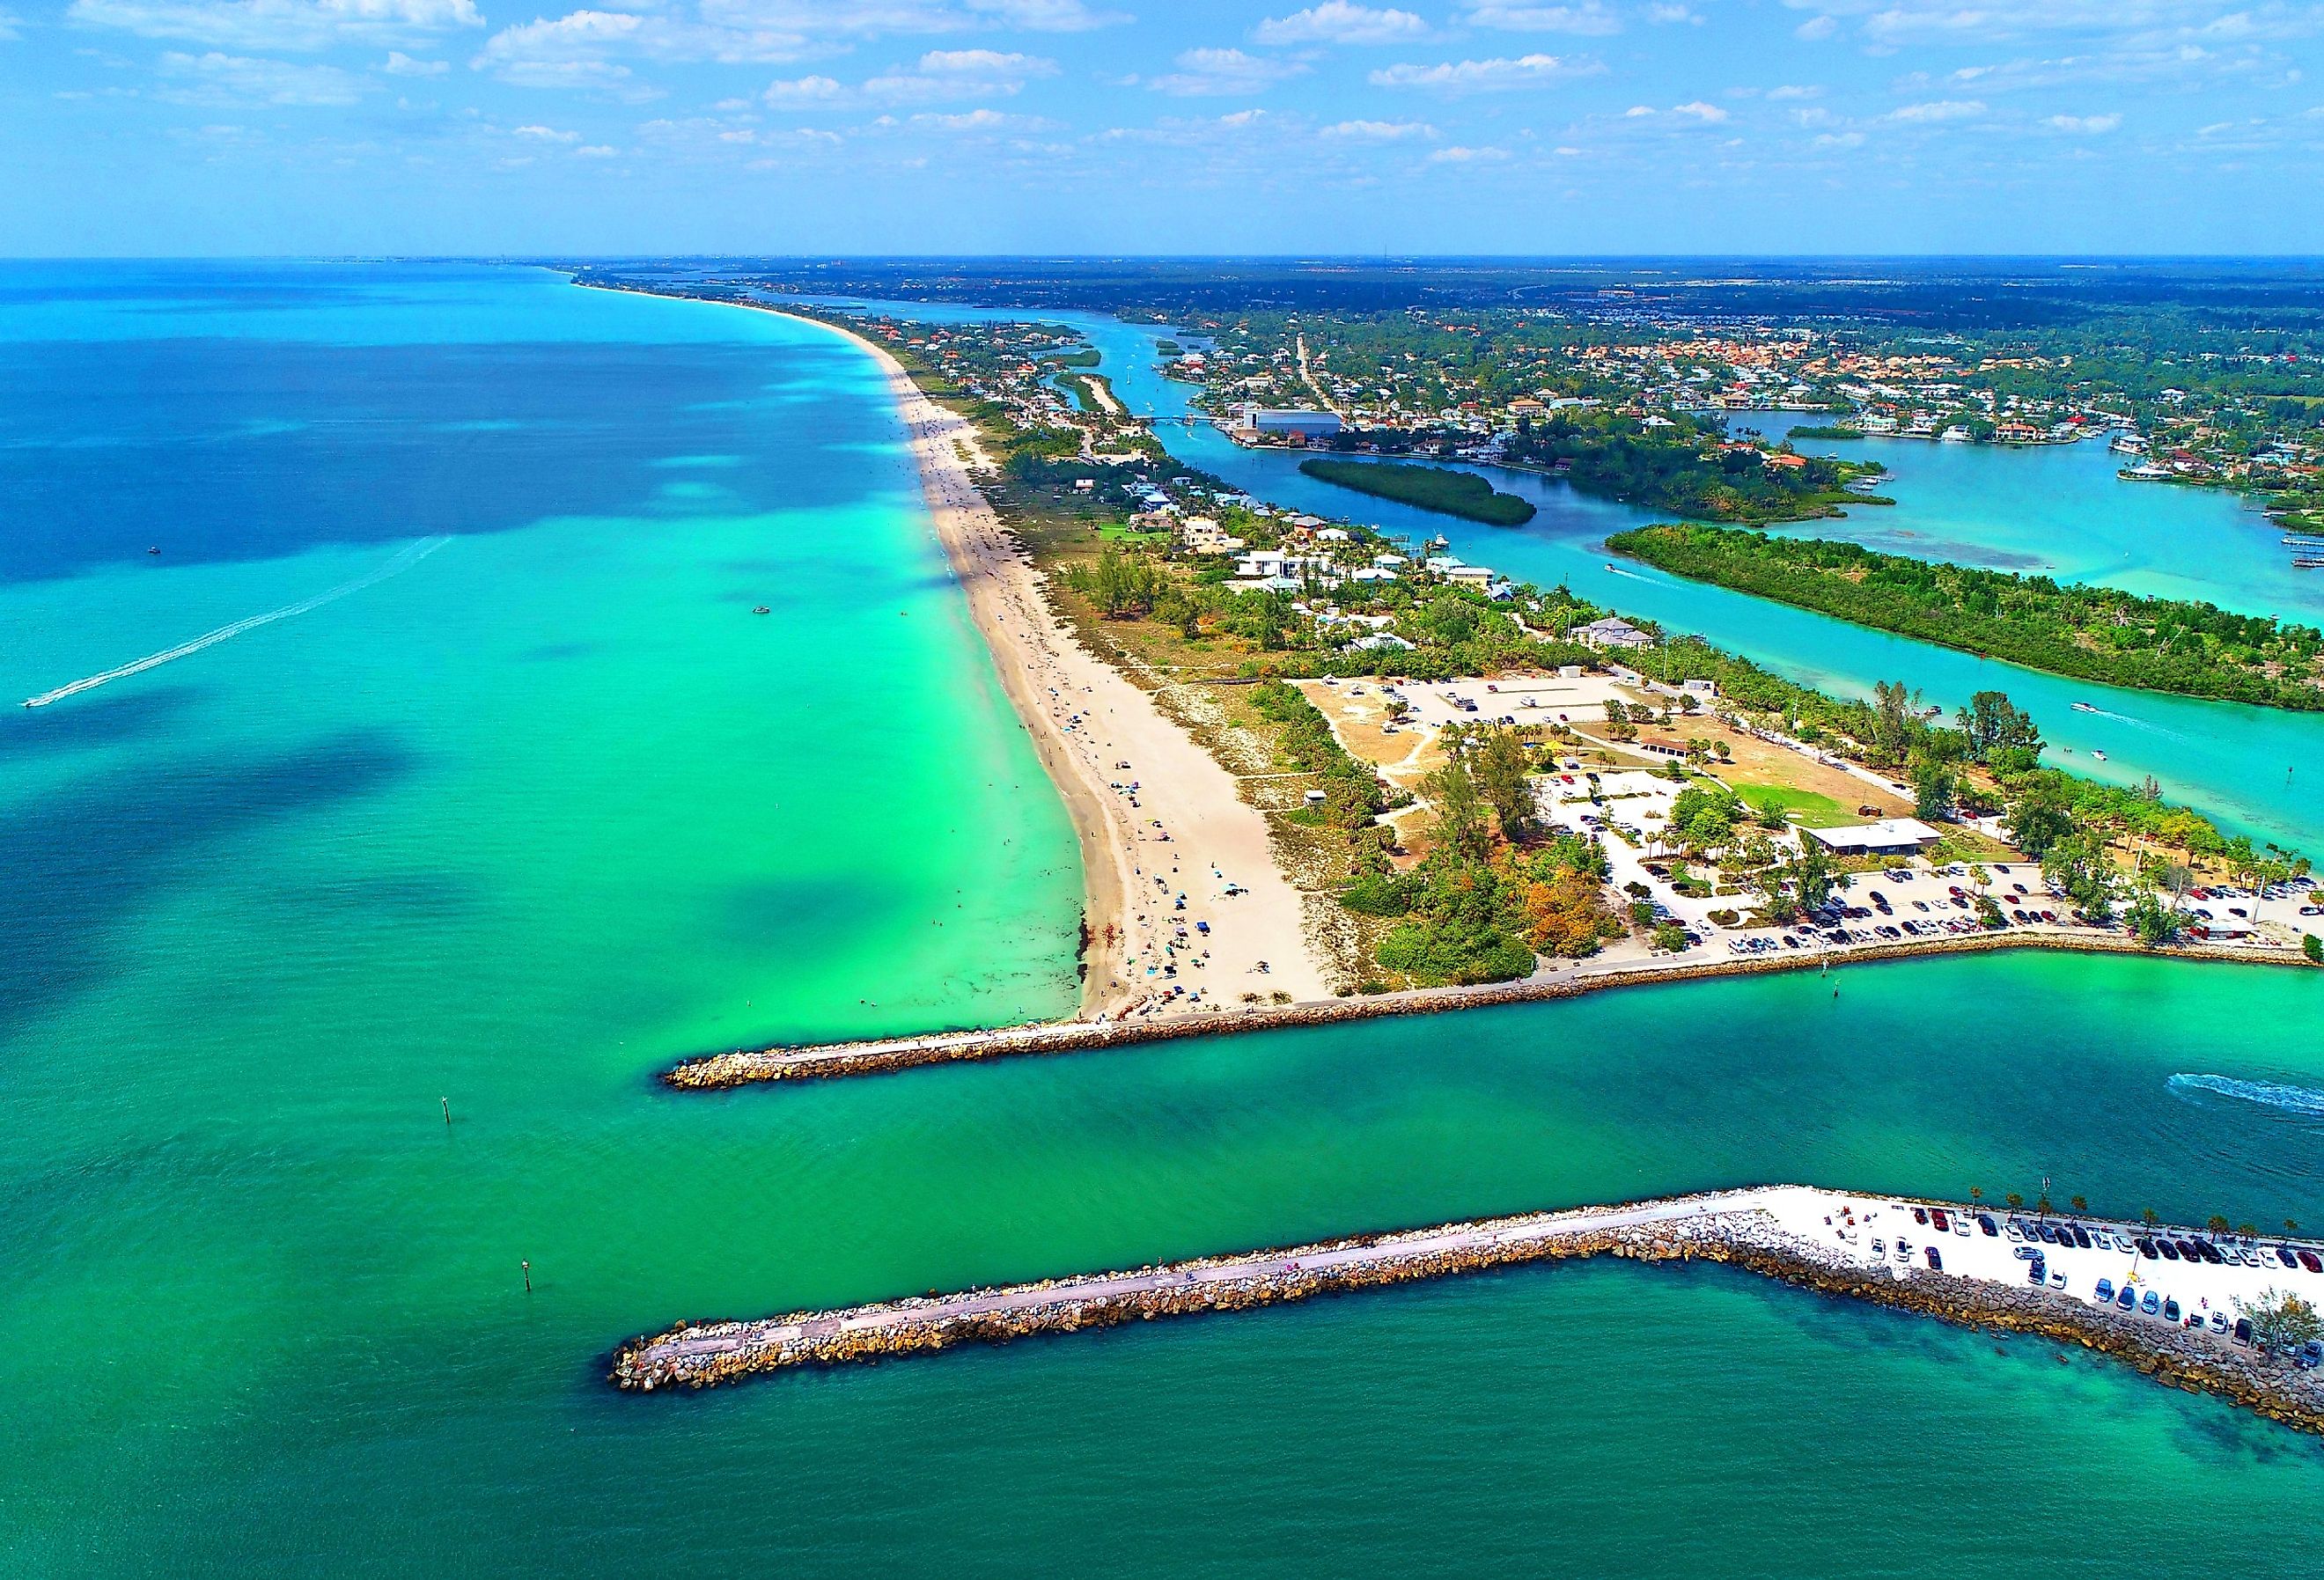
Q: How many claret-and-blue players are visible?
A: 0